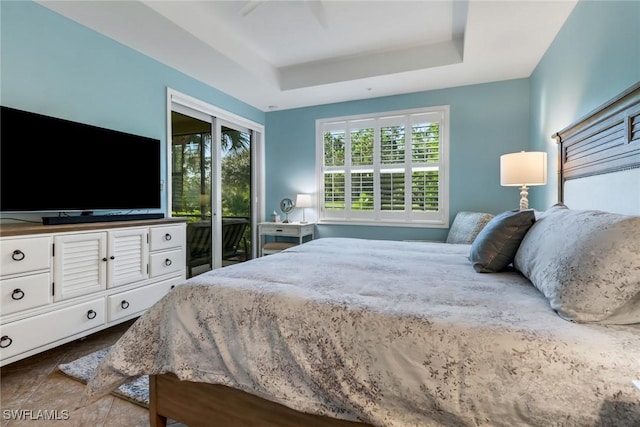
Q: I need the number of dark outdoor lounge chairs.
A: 2